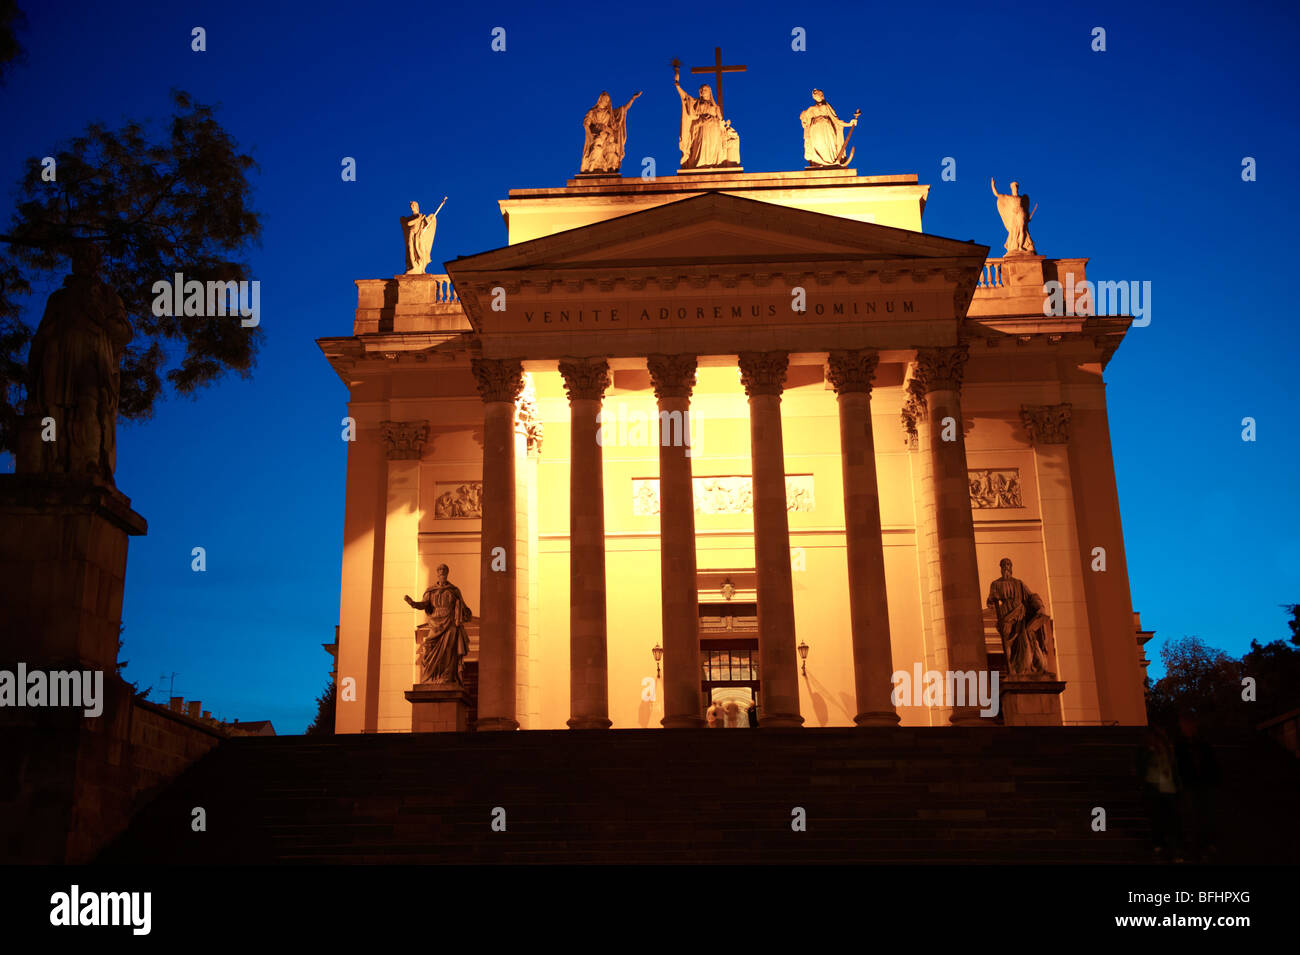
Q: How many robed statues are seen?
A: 8